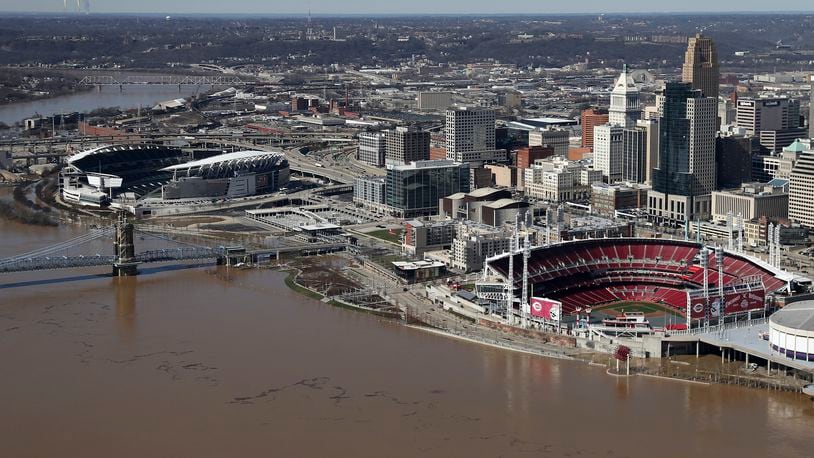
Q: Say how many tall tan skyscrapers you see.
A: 1